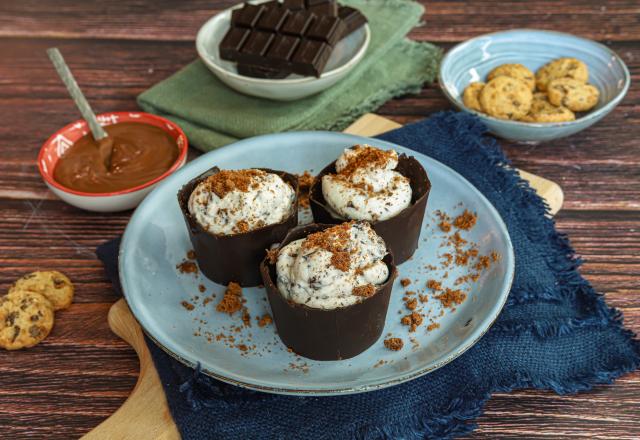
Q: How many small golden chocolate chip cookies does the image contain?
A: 8